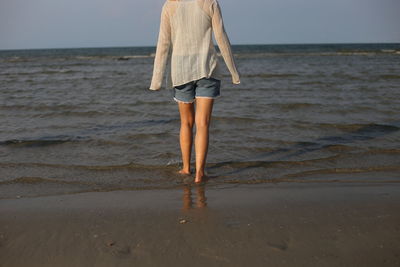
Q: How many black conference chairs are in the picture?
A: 0